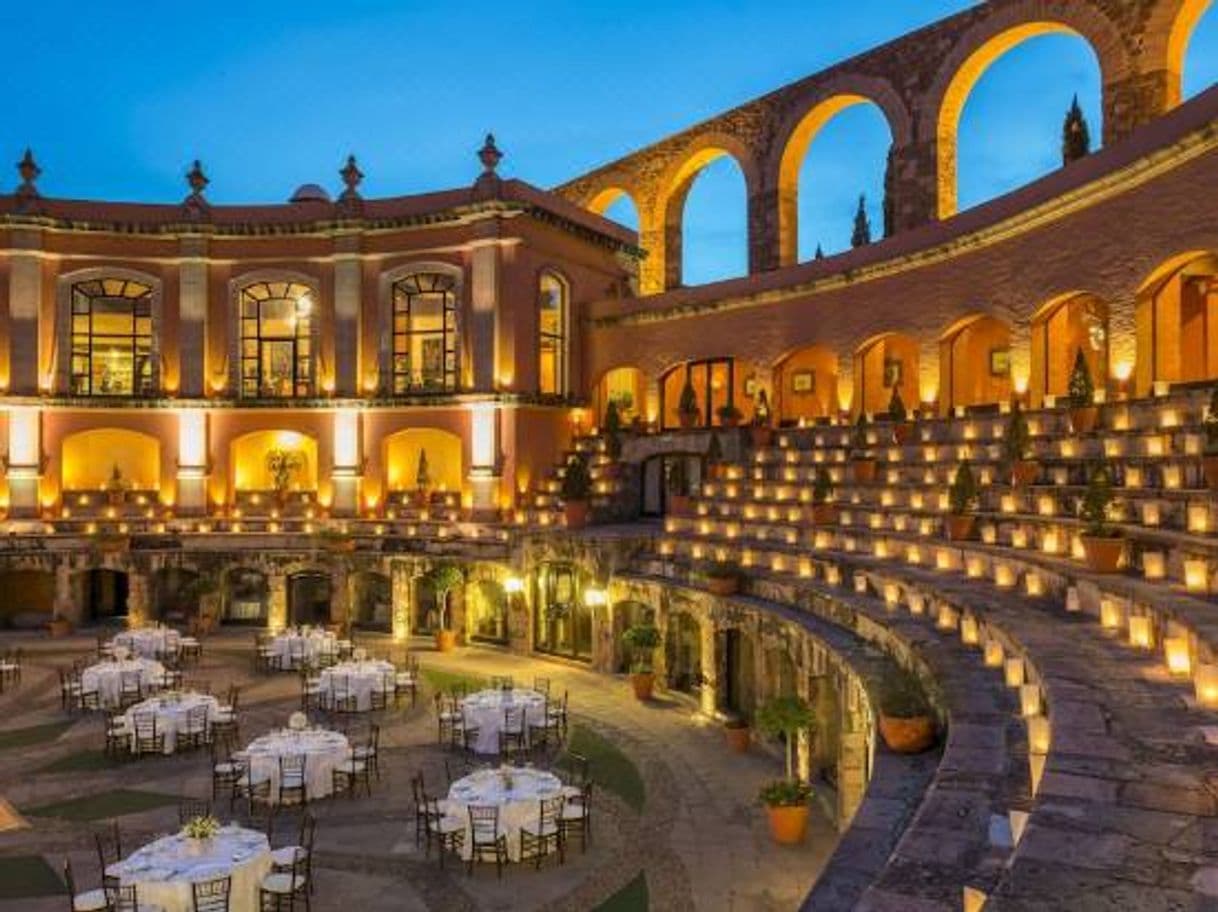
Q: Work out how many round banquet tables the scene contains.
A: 9